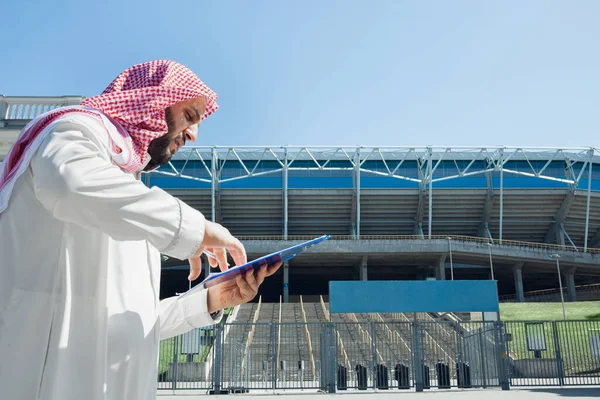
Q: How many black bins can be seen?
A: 7